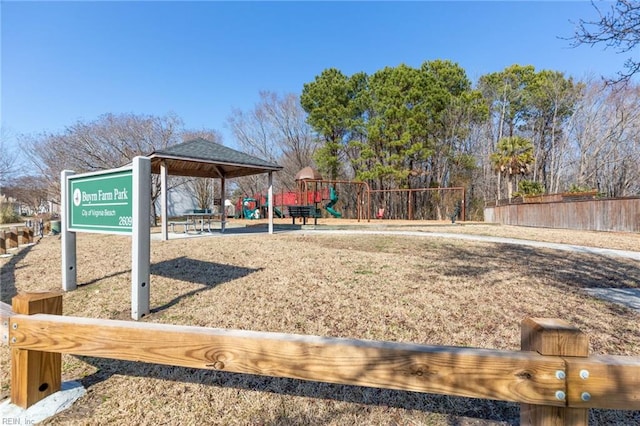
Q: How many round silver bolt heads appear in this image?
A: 8